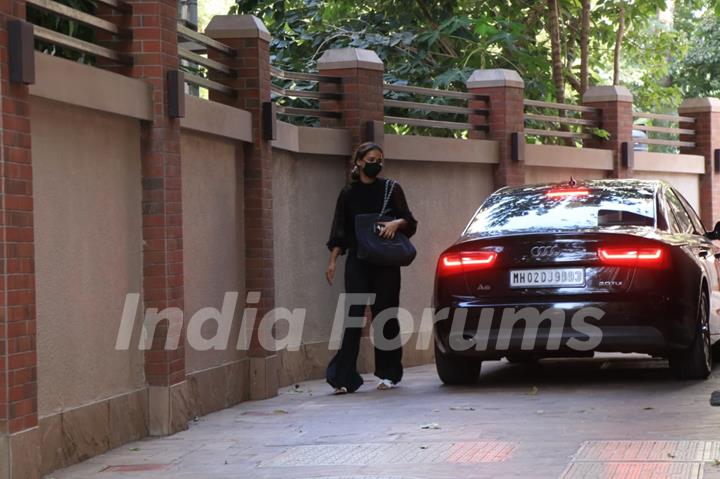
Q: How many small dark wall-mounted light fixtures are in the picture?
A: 7